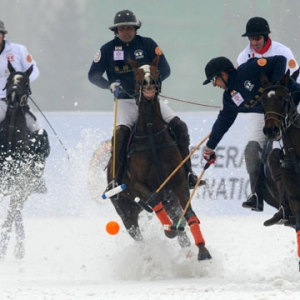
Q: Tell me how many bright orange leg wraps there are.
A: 3